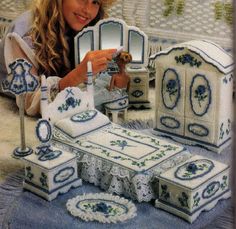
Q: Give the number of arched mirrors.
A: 3